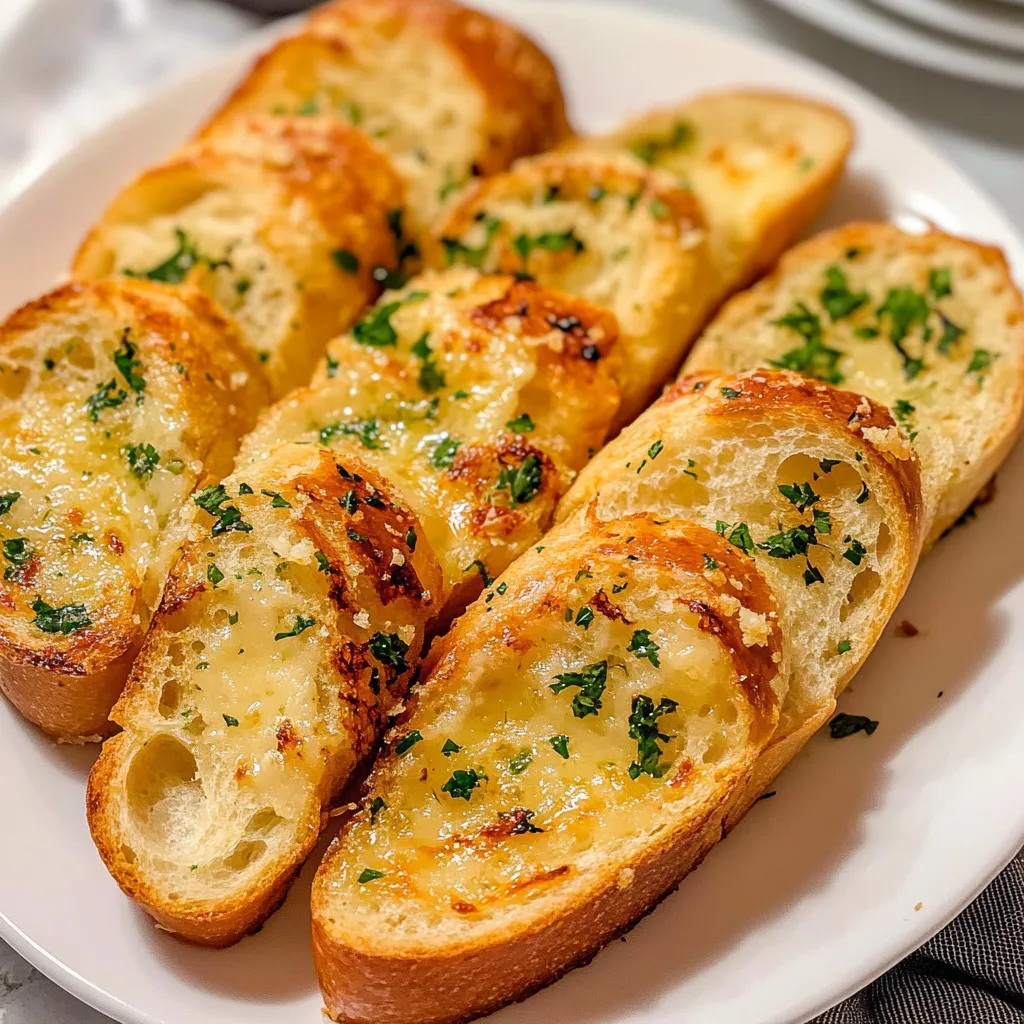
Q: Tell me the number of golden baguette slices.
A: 10